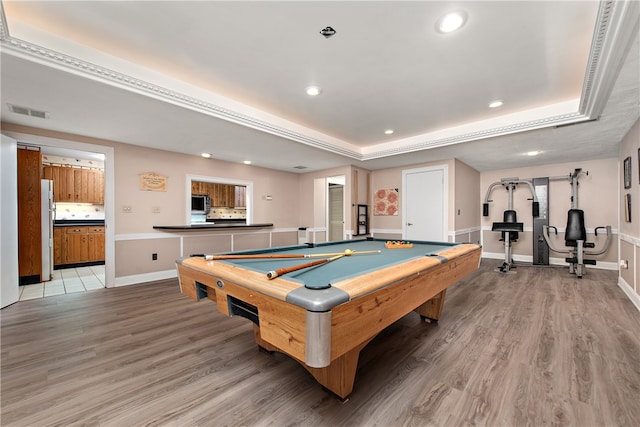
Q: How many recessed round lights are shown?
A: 7